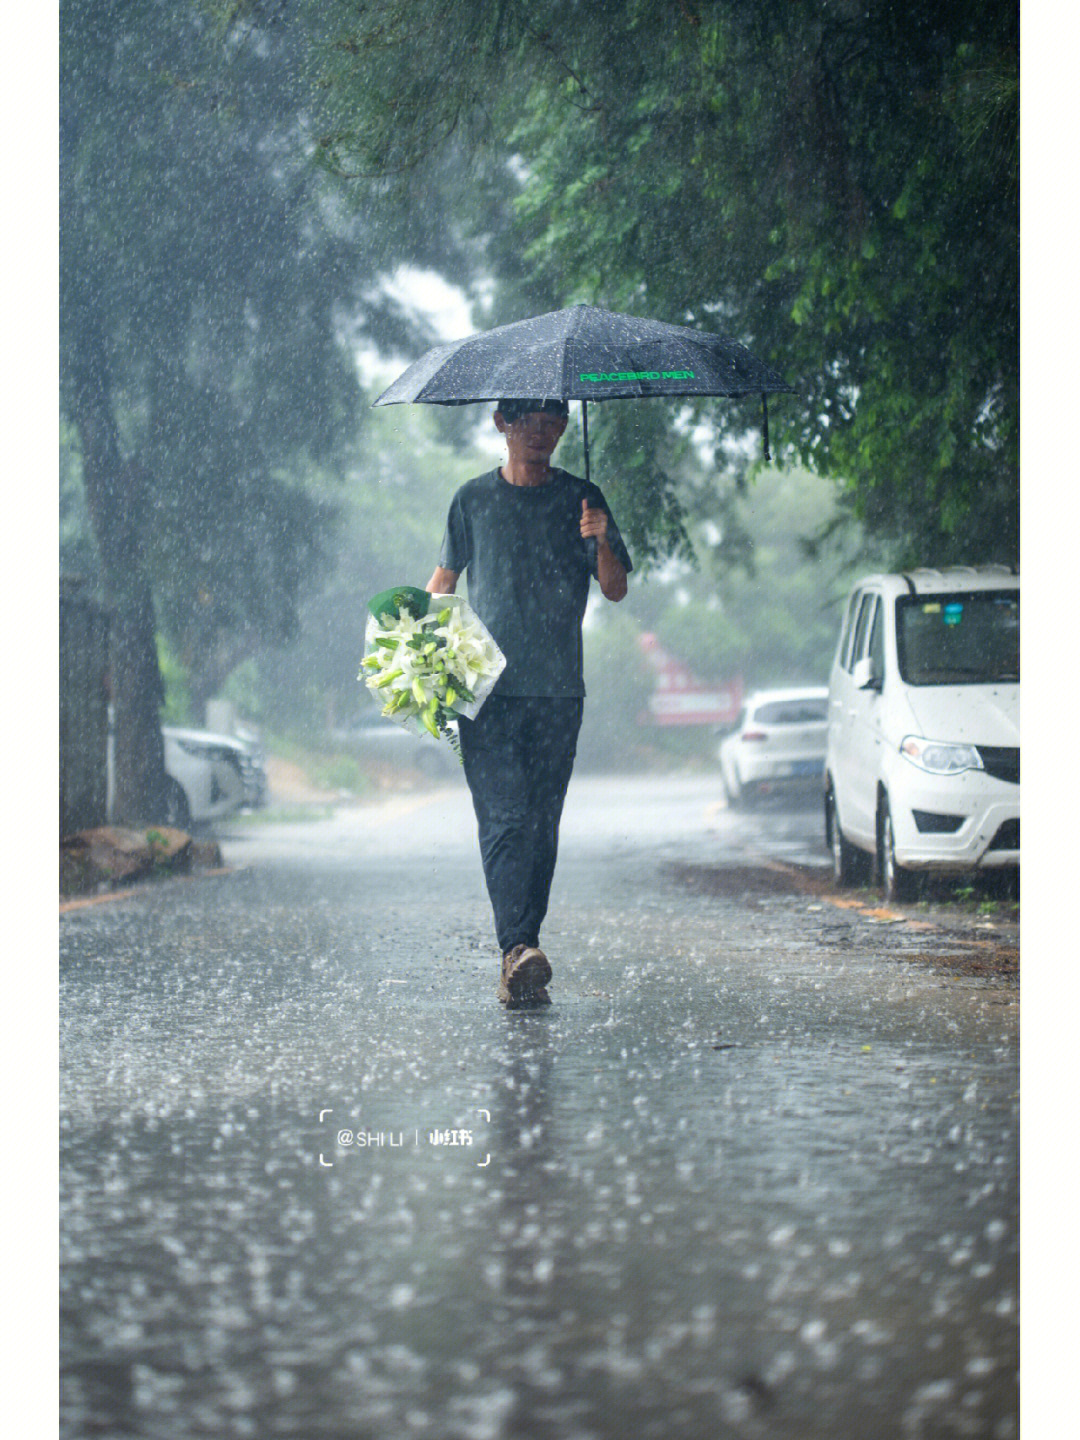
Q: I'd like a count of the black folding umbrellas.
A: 1